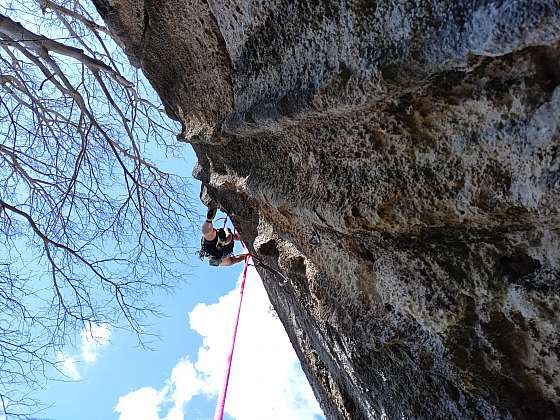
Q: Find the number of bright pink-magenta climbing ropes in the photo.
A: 1